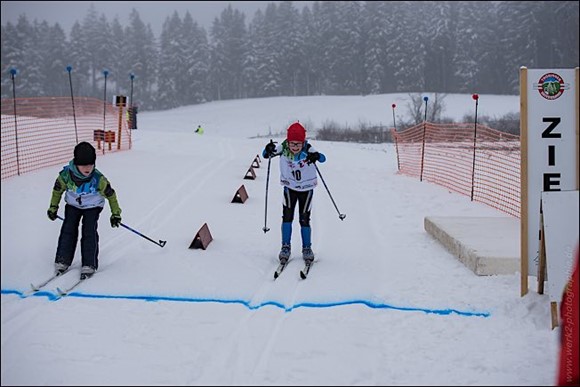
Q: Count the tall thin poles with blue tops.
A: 5